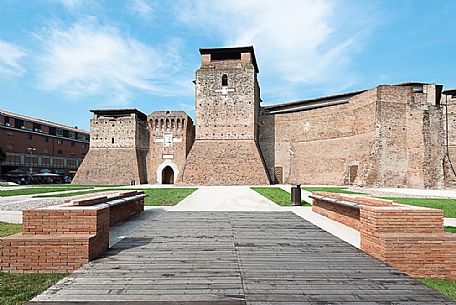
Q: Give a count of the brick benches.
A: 2